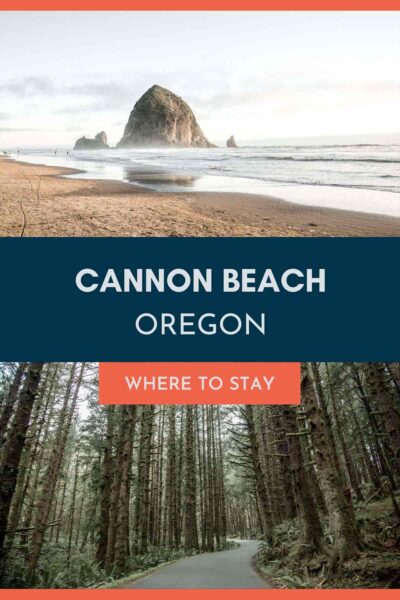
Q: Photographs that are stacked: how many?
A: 2